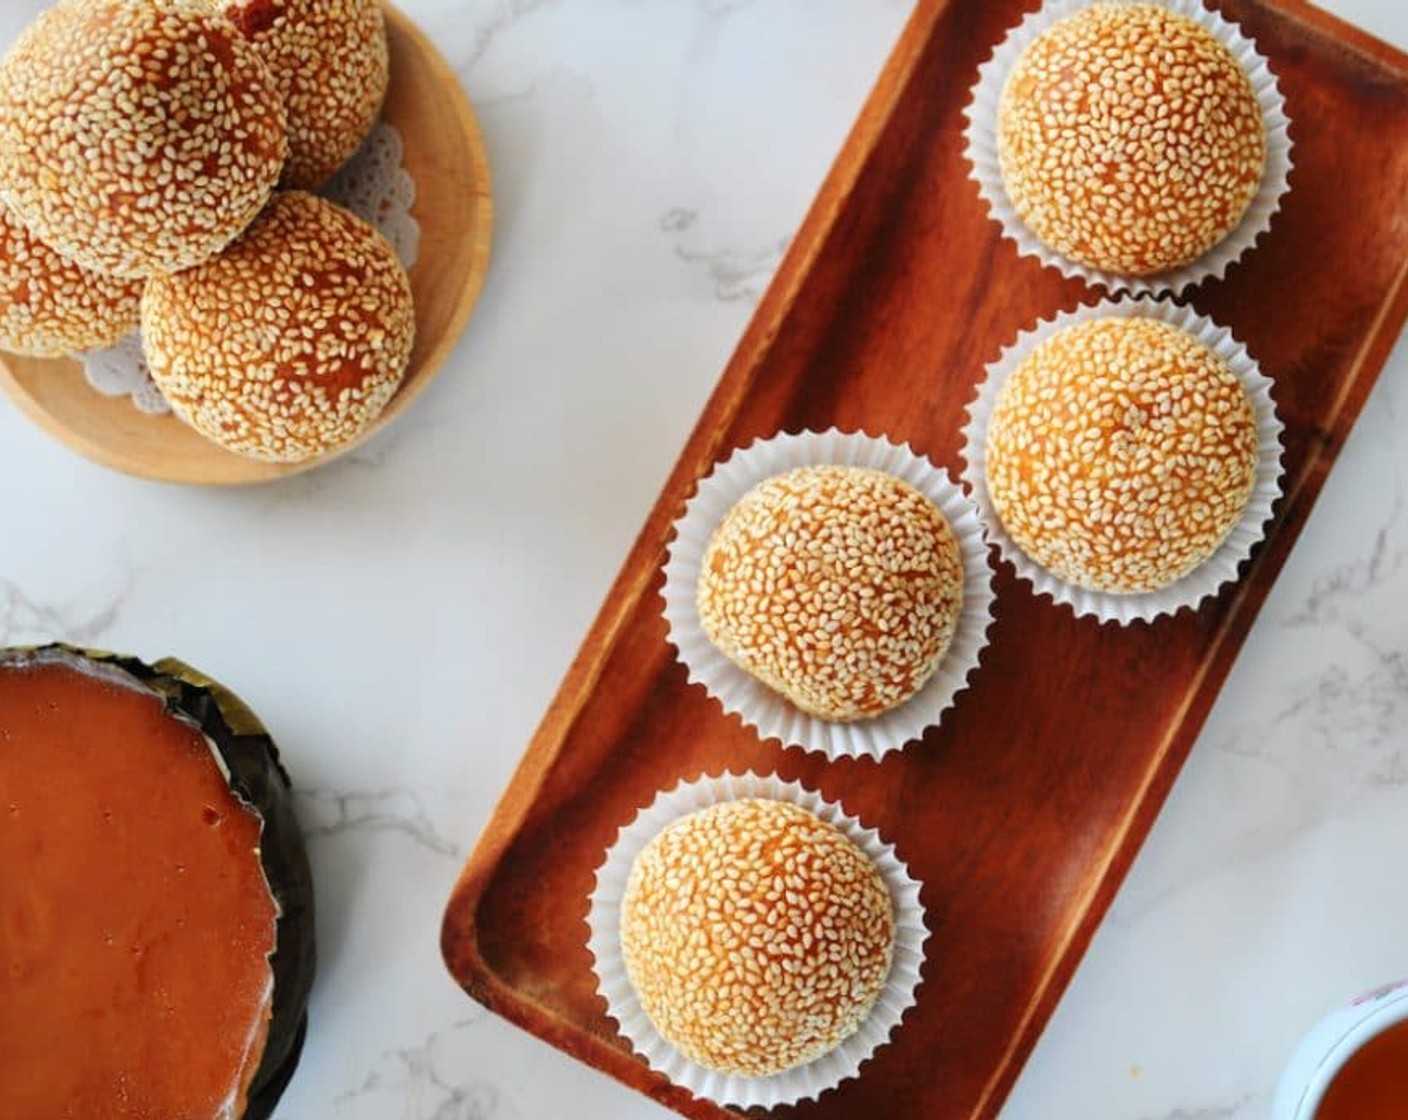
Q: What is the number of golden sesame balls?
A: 8